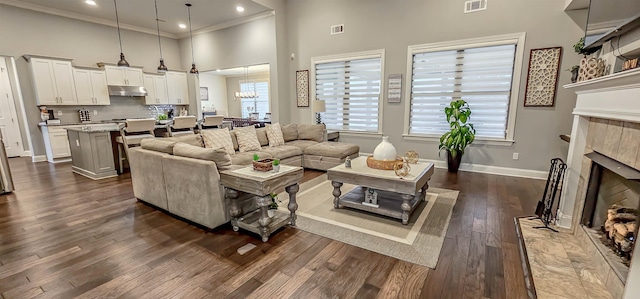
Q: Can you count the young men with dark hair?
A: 0